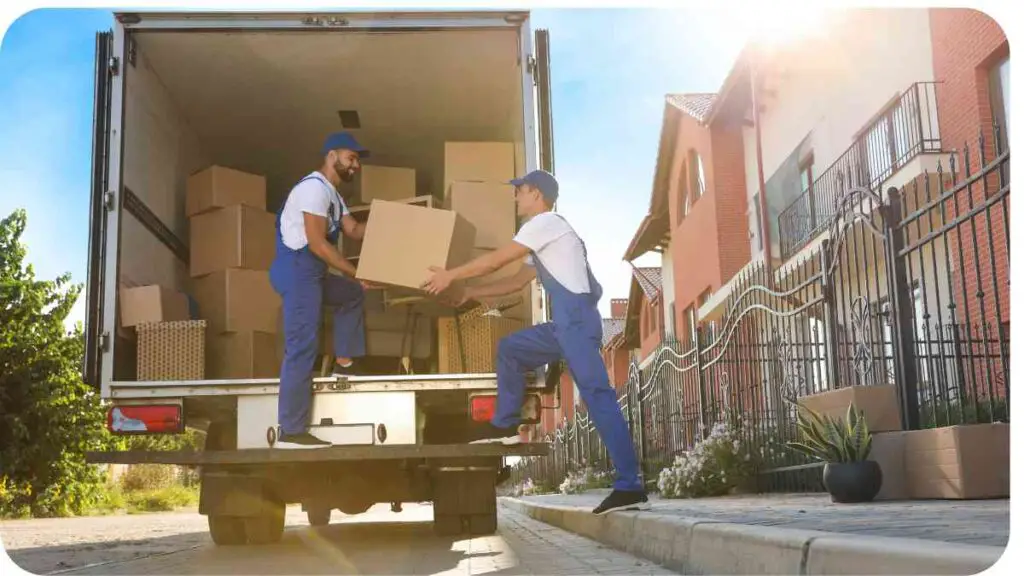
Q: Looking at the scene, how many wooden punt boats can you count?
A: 0